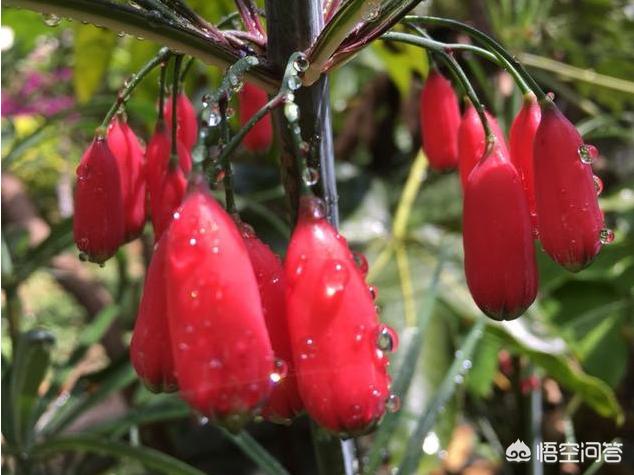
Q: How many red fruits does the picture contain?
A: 15